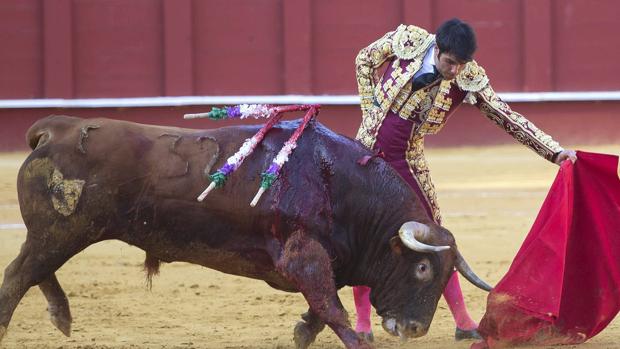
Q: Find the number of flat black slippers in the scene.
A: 2